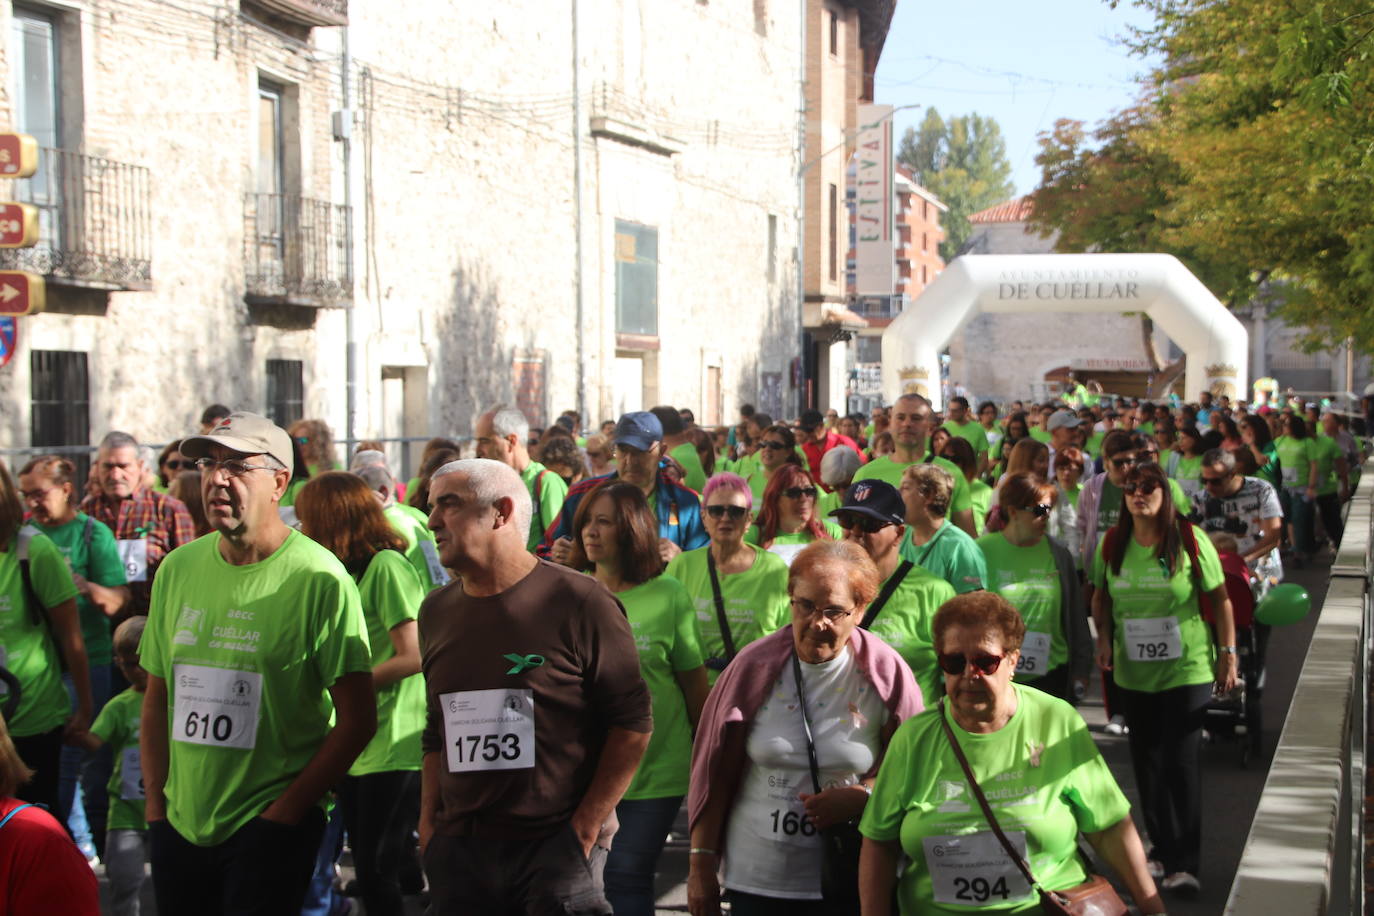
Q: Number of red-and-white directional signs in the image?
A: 3